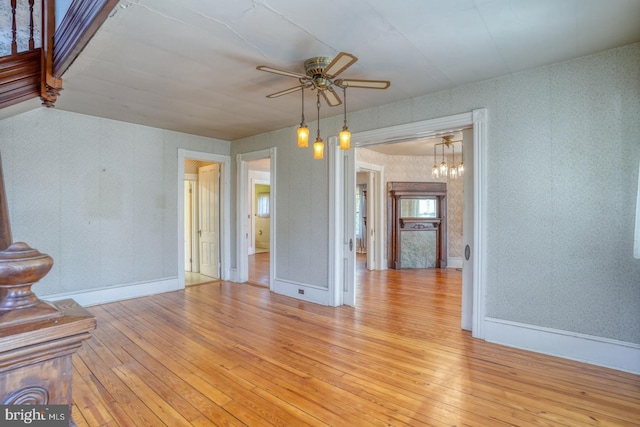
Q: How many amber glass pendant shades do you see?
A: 3